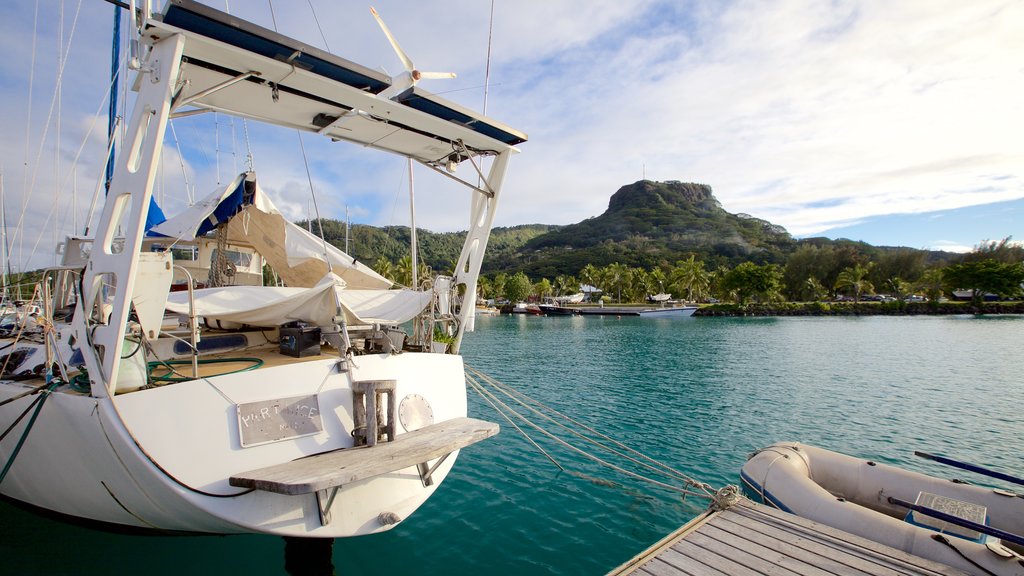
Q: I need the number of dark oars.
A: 2